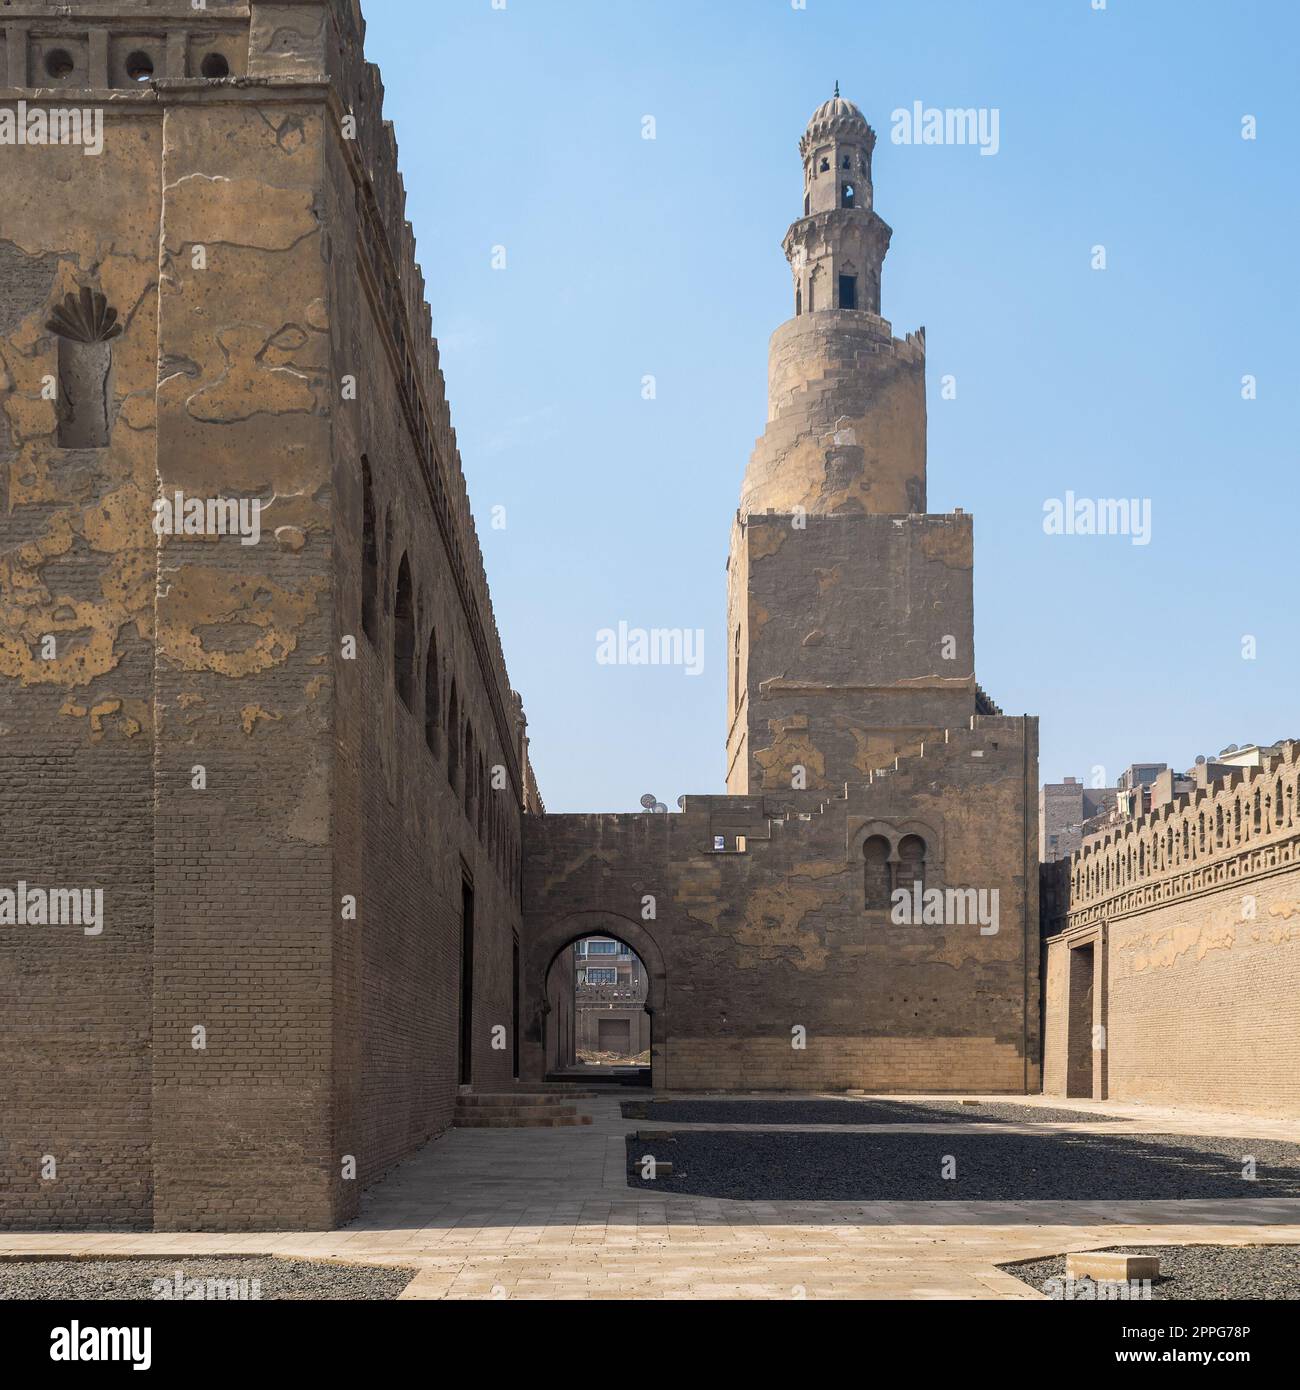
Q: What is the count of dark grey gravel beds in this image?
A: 4